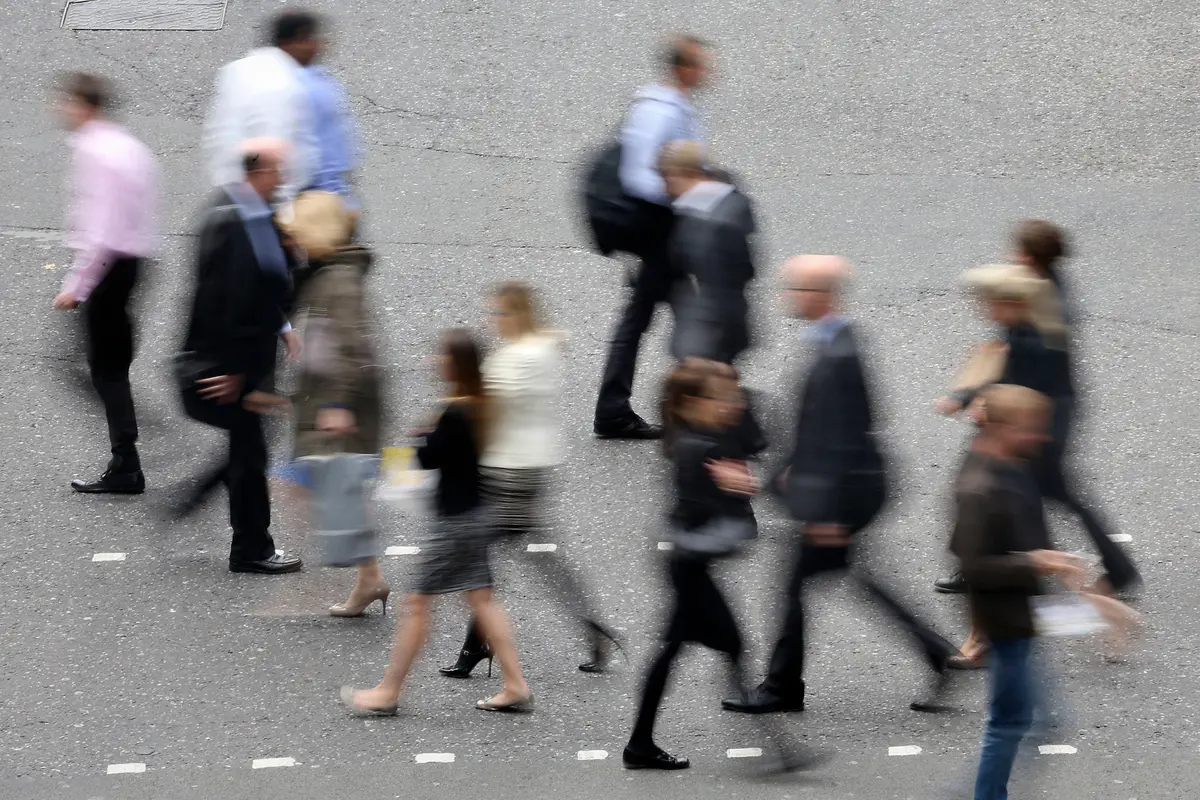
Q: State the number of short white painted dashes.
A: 12